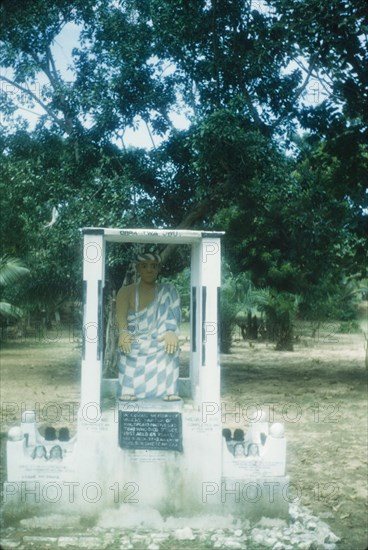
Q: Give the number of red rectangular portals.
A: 0